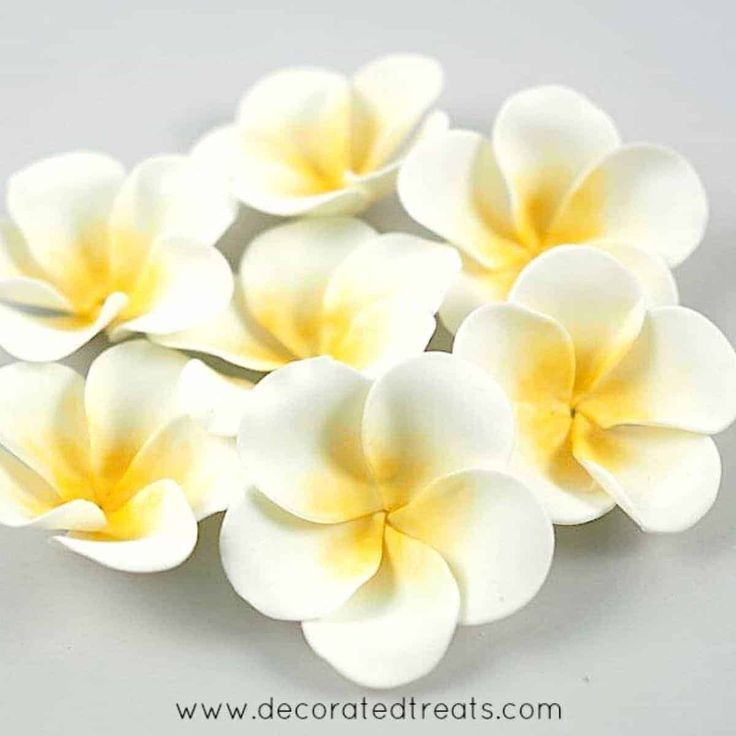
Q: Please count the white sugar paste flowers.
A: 7